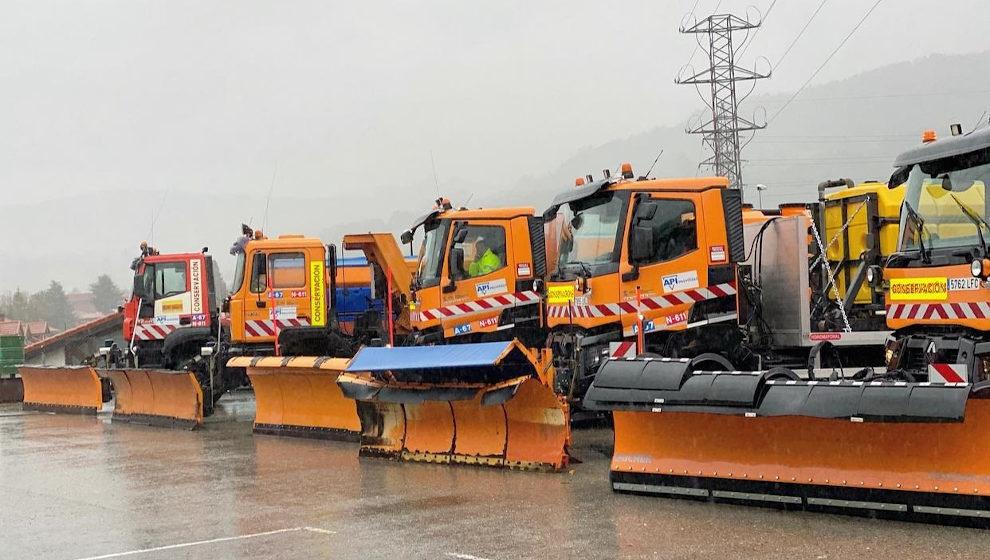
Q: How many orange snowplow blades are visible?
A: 5